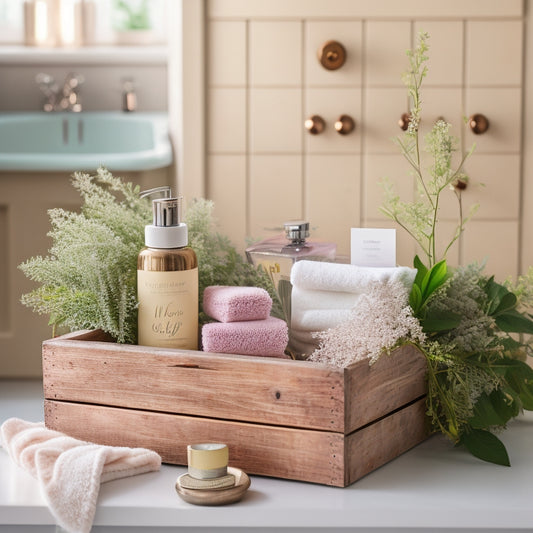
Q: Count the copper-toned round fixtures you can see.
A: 6